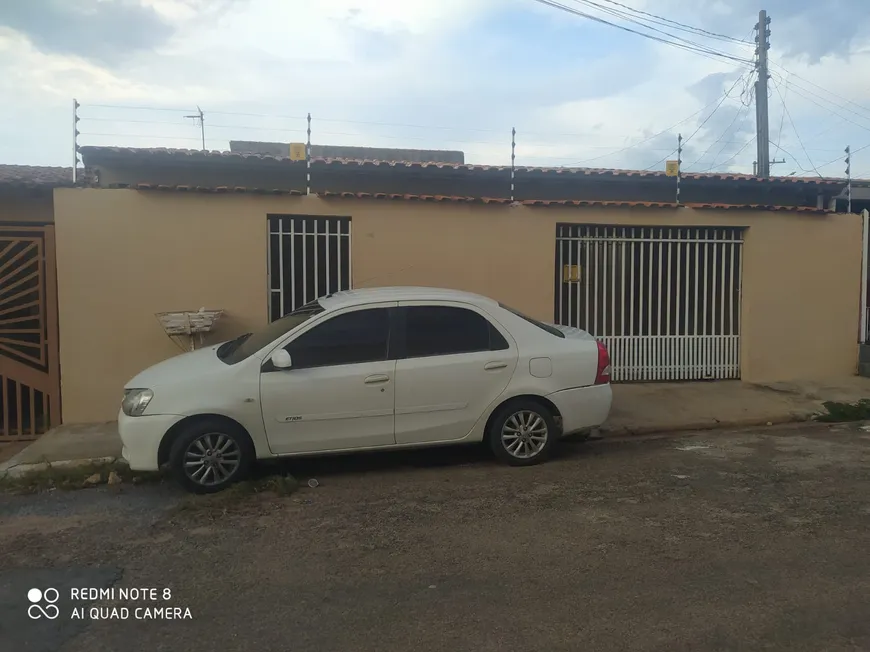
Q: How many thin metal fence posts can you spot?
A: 5